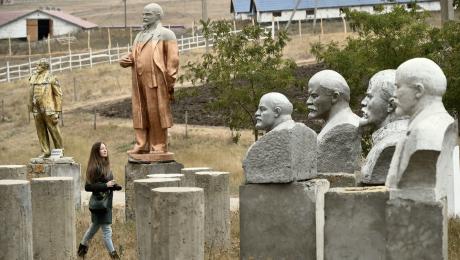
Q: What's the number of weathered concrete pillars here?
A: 8